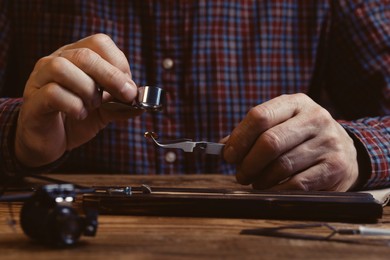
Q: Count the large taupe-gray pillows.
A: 0